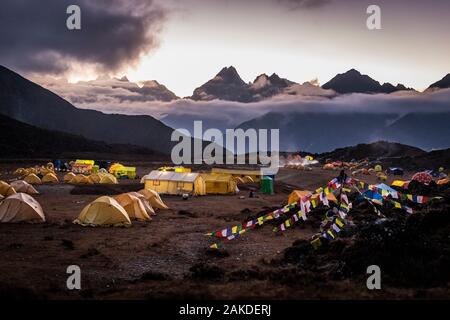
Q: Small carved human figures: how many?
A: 0